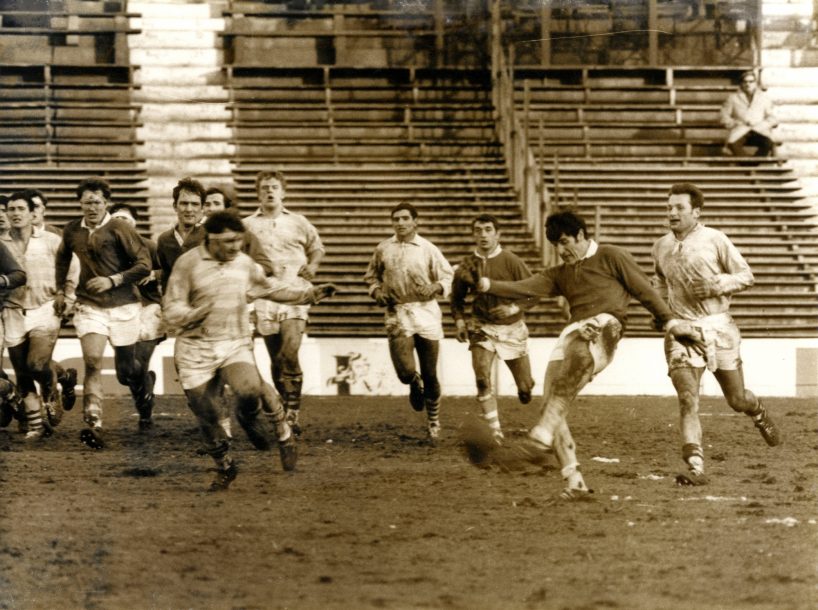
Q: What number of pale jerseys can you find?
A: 5